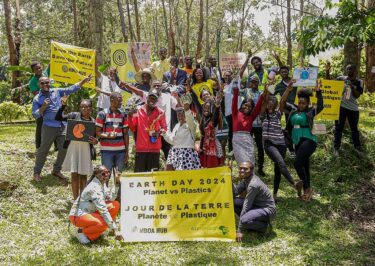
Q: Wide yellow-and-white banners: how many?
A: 1